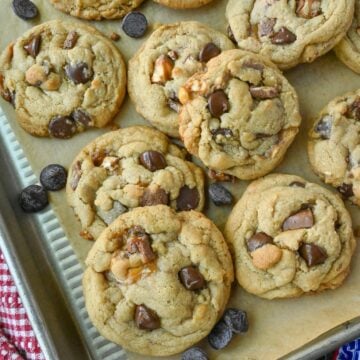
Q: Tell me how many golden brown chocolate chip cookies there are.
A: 11